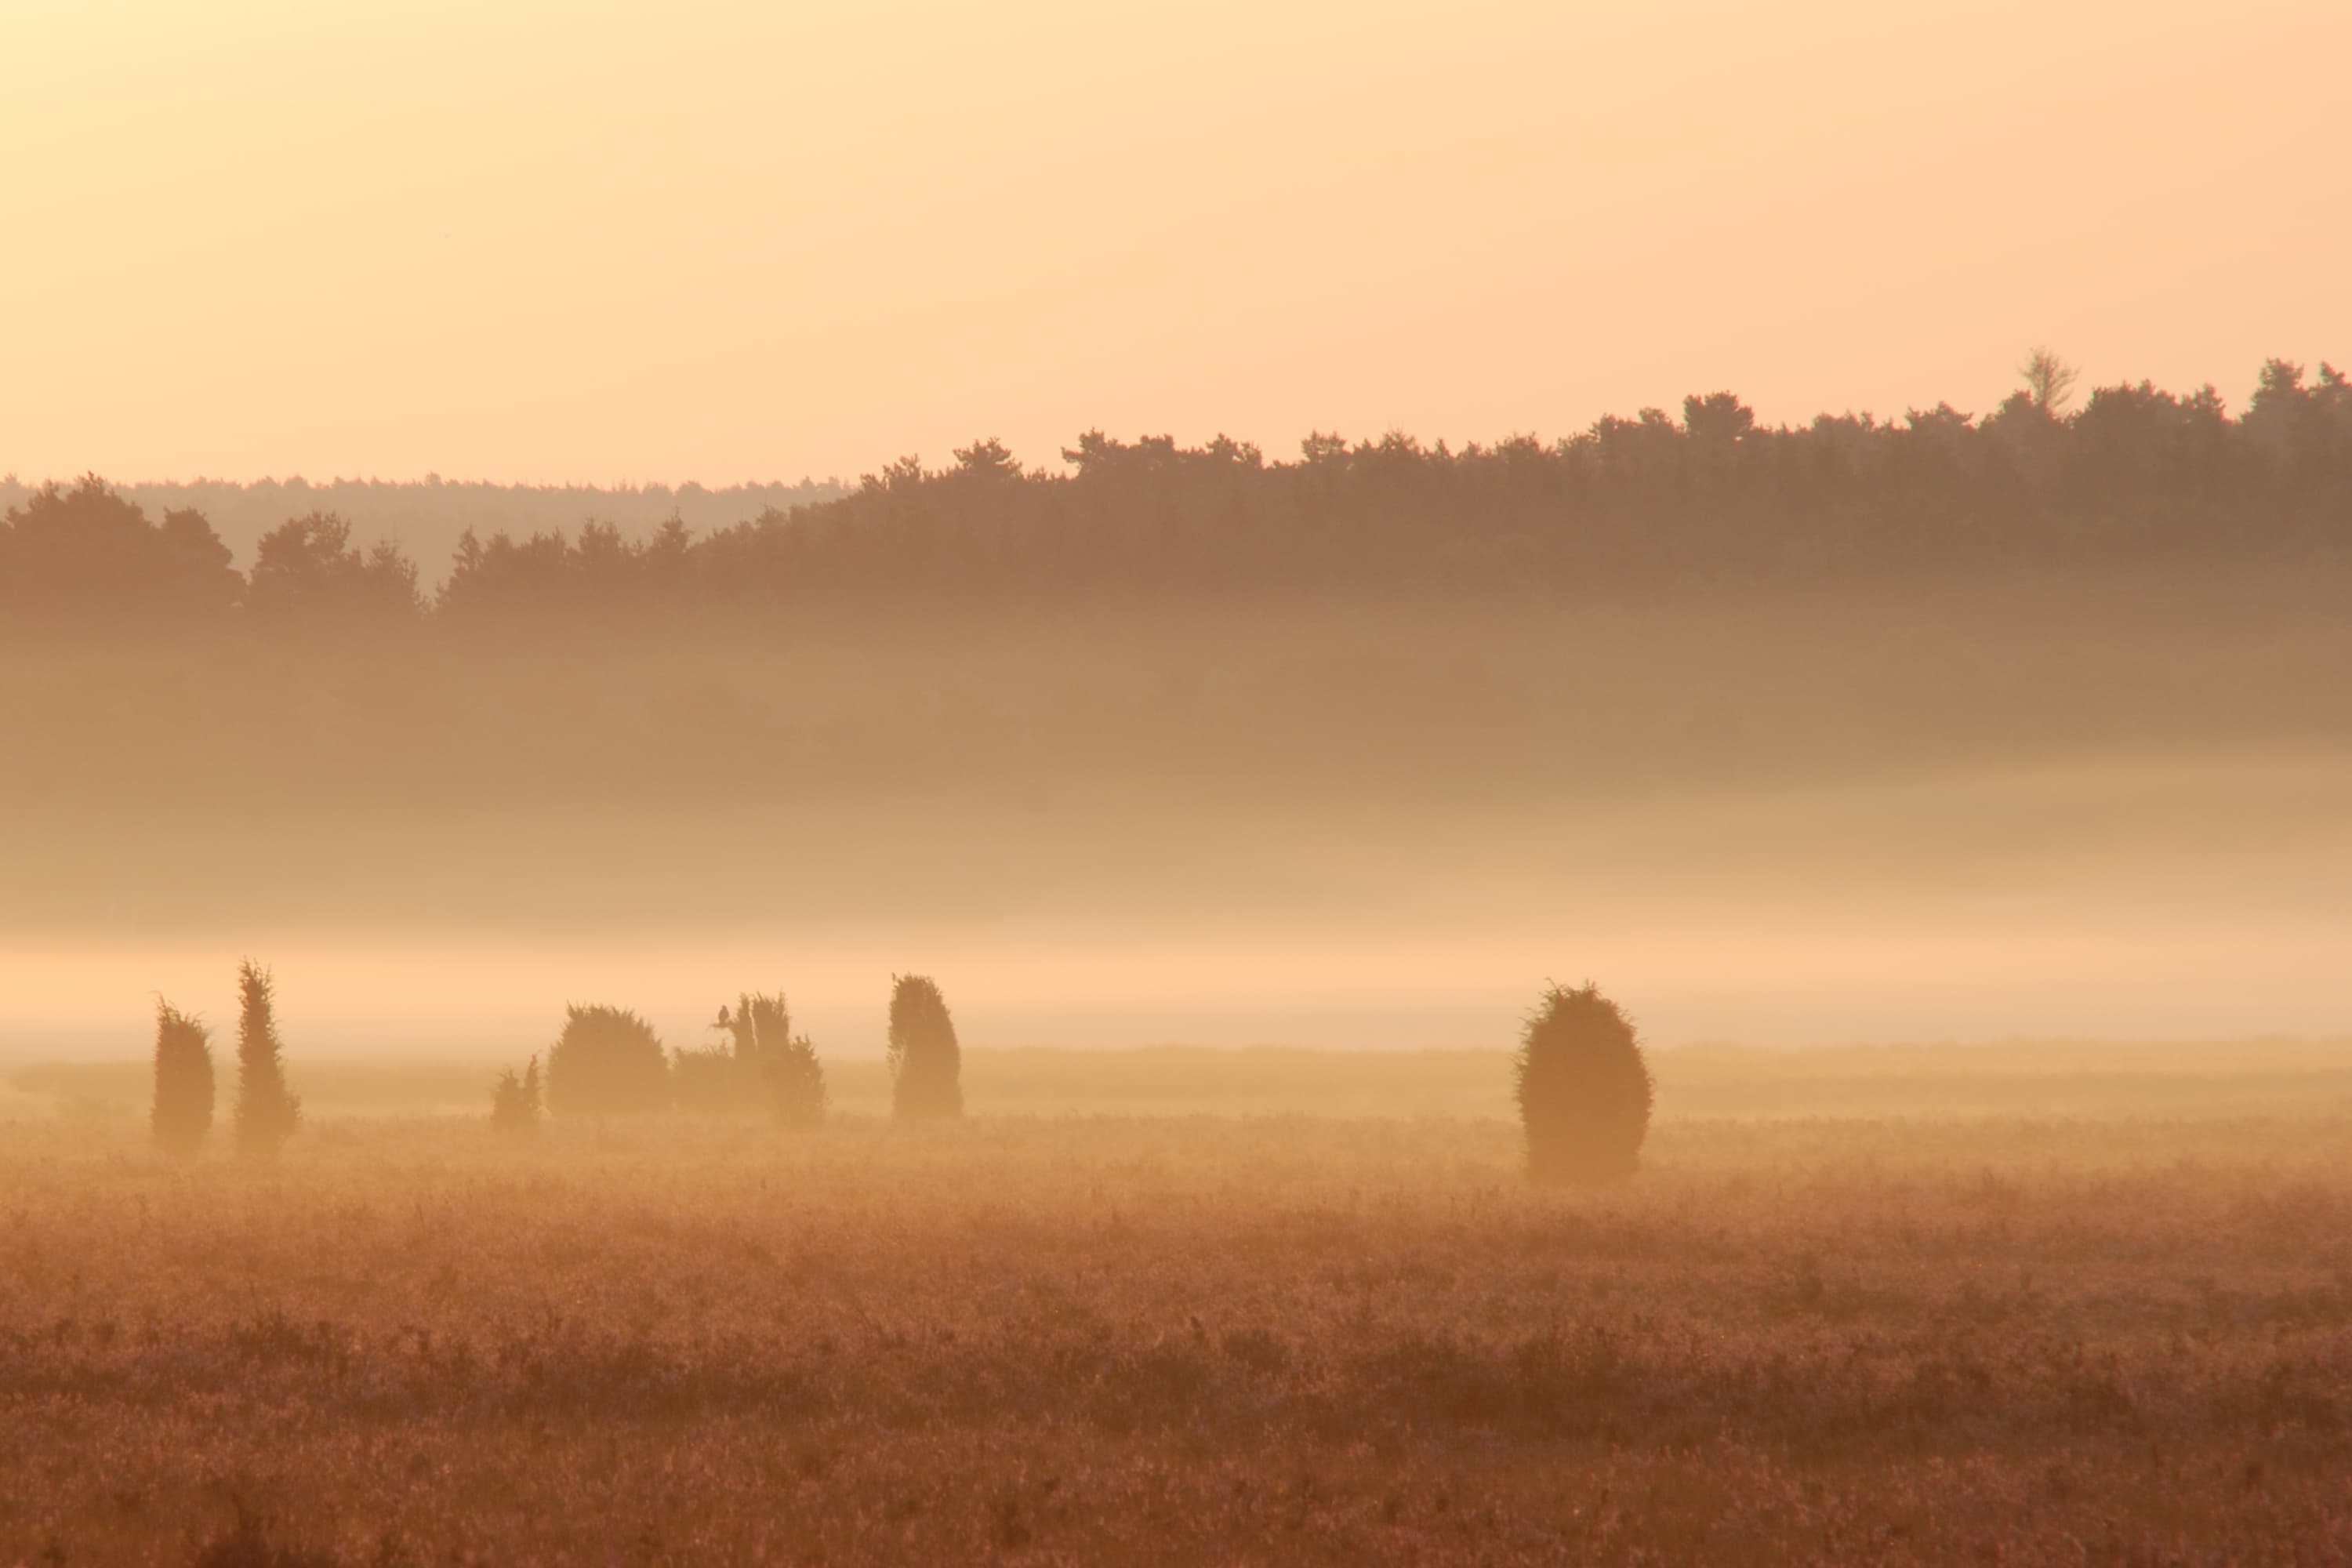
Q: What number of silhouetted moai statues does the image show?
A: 0